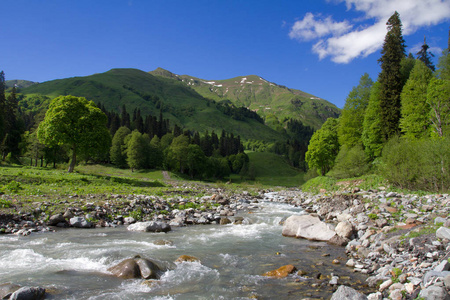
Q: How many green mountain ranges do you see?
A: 2